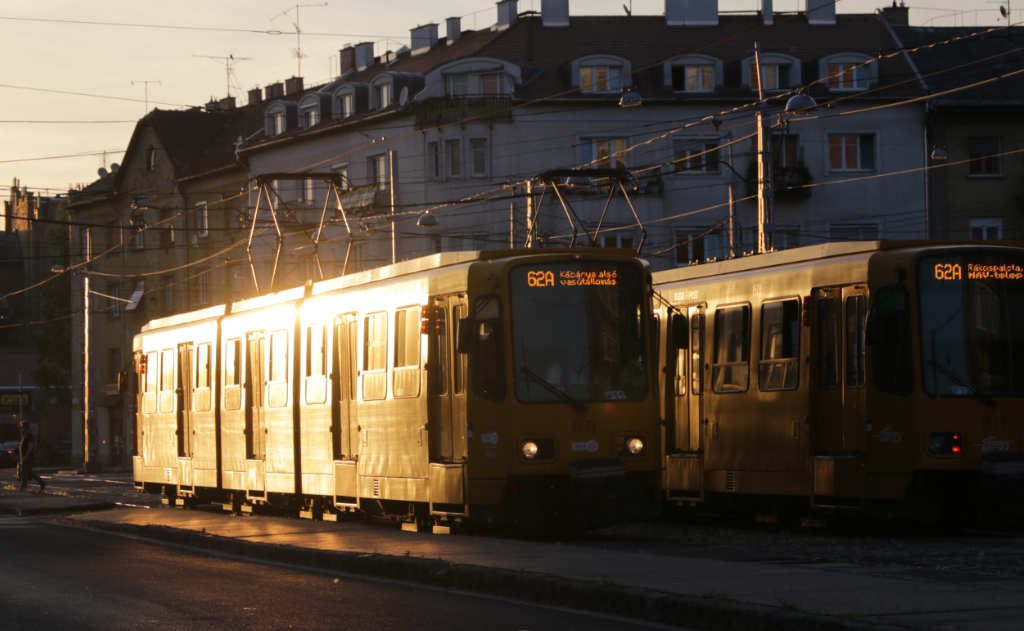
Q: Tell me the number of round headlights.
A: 2